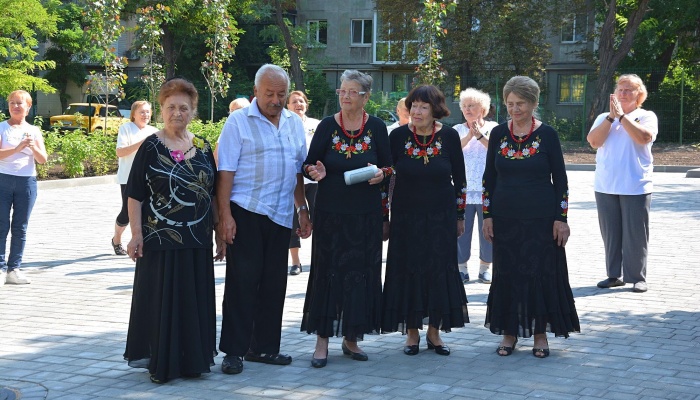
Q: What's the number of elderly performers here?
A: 5